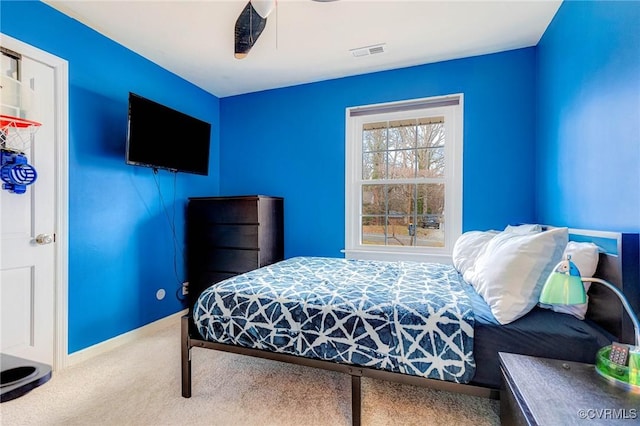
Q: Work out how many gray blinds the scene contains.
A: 1